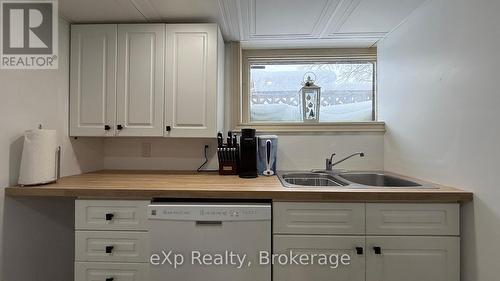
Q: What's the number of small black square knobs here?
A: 8